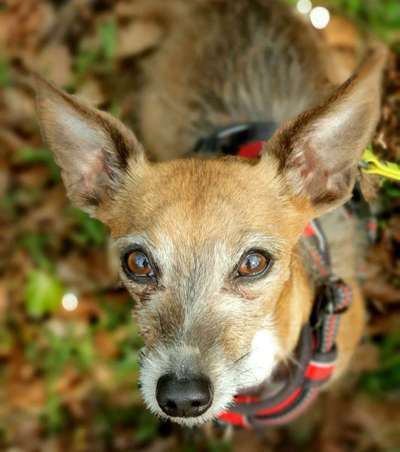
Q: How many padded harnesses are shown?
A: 1